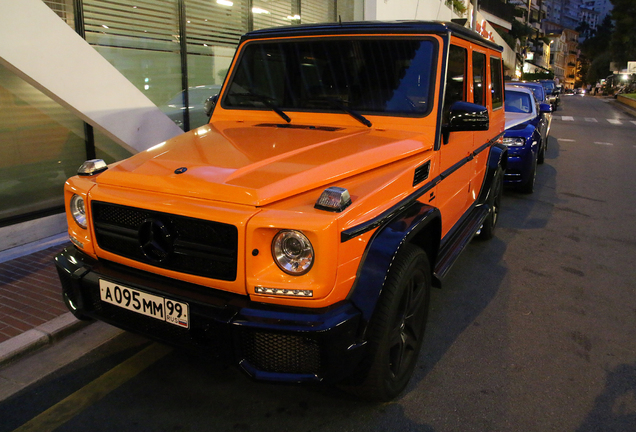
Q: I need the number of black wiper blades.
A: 2